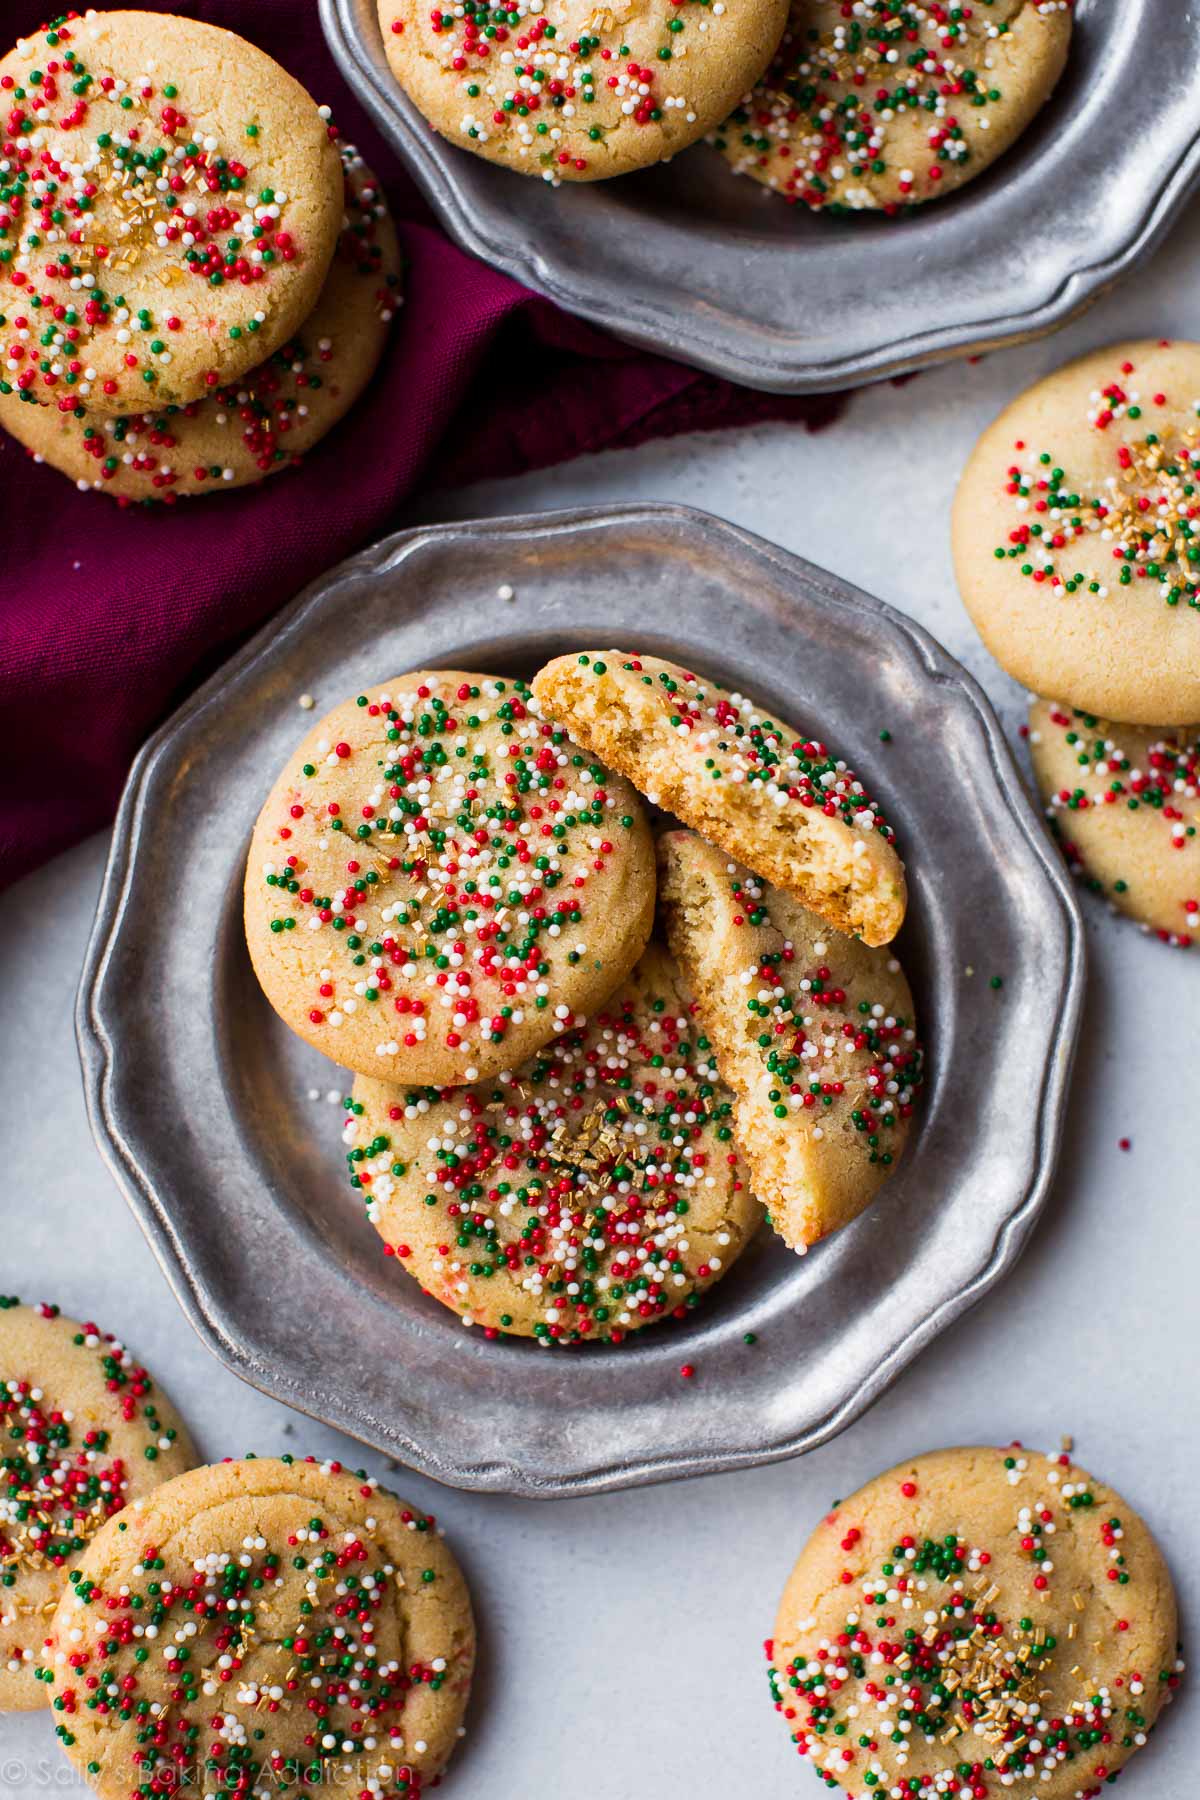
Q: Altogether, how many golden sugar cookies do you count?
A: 12